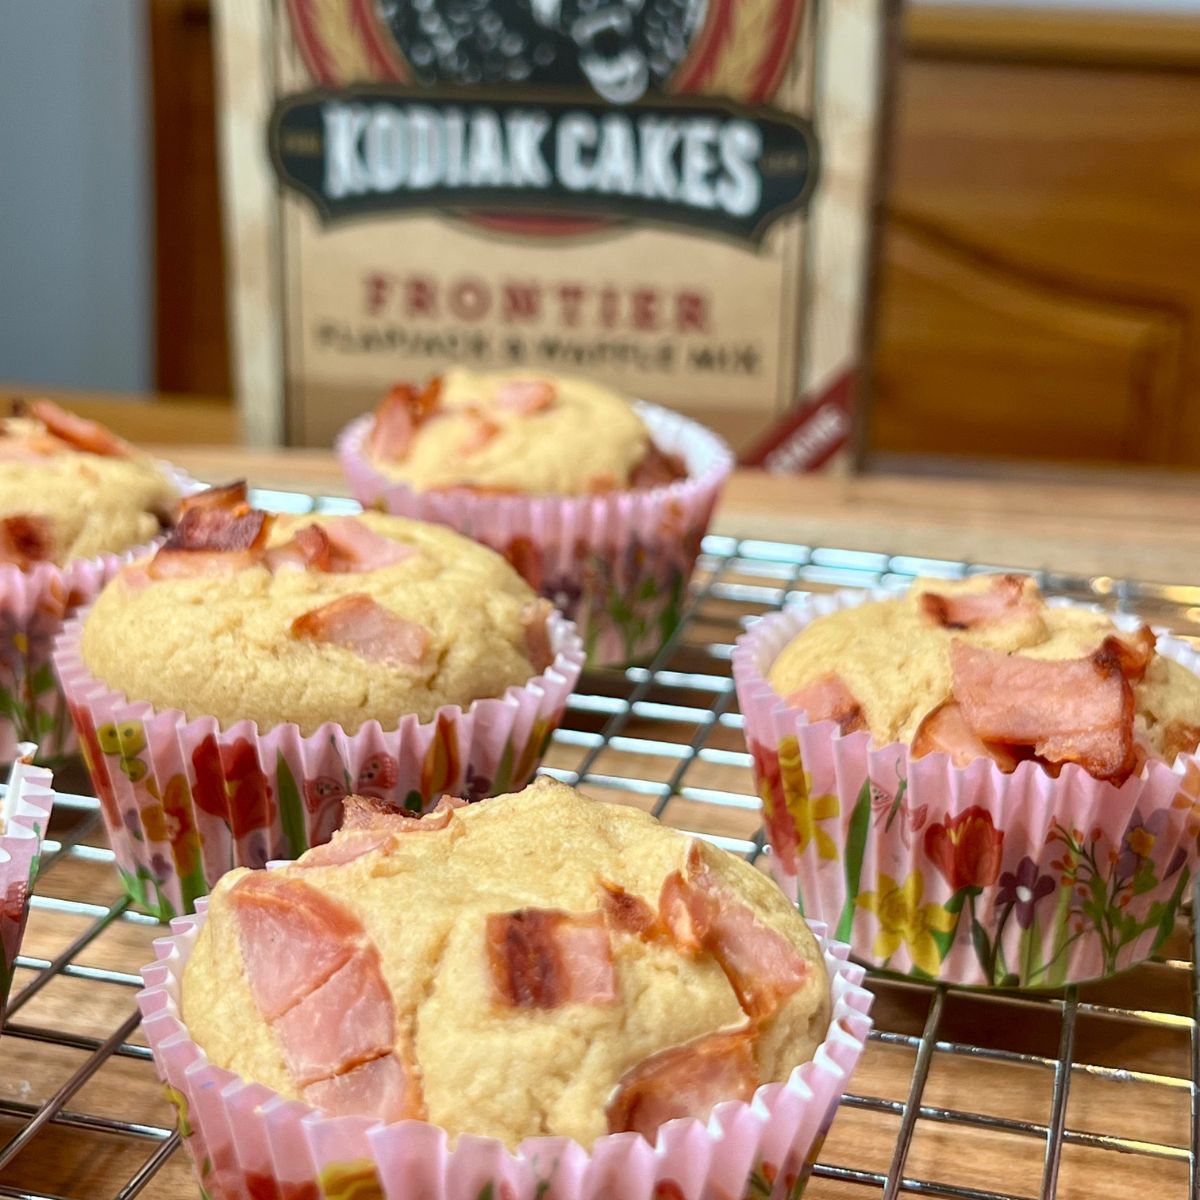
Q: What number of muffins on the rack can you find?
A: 6